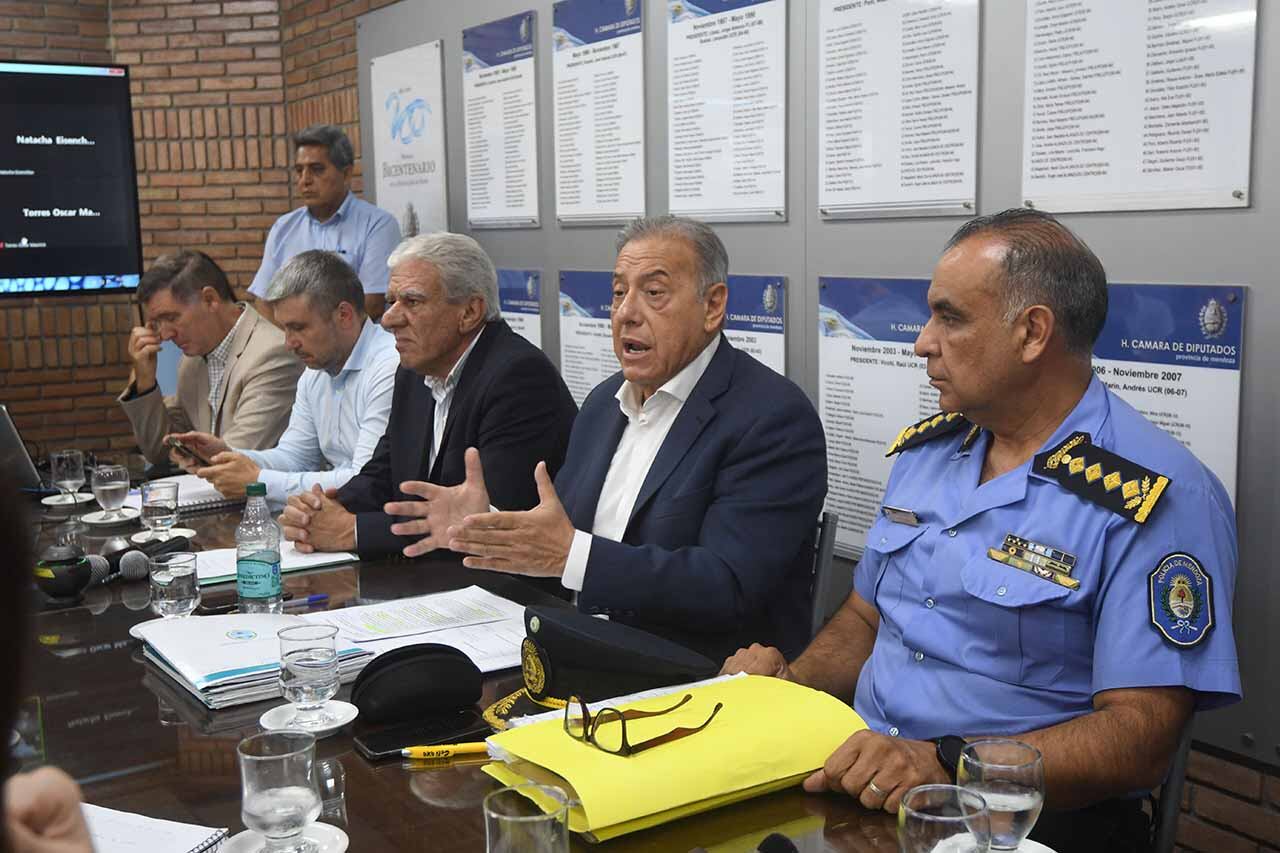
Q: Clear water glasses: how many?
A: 9